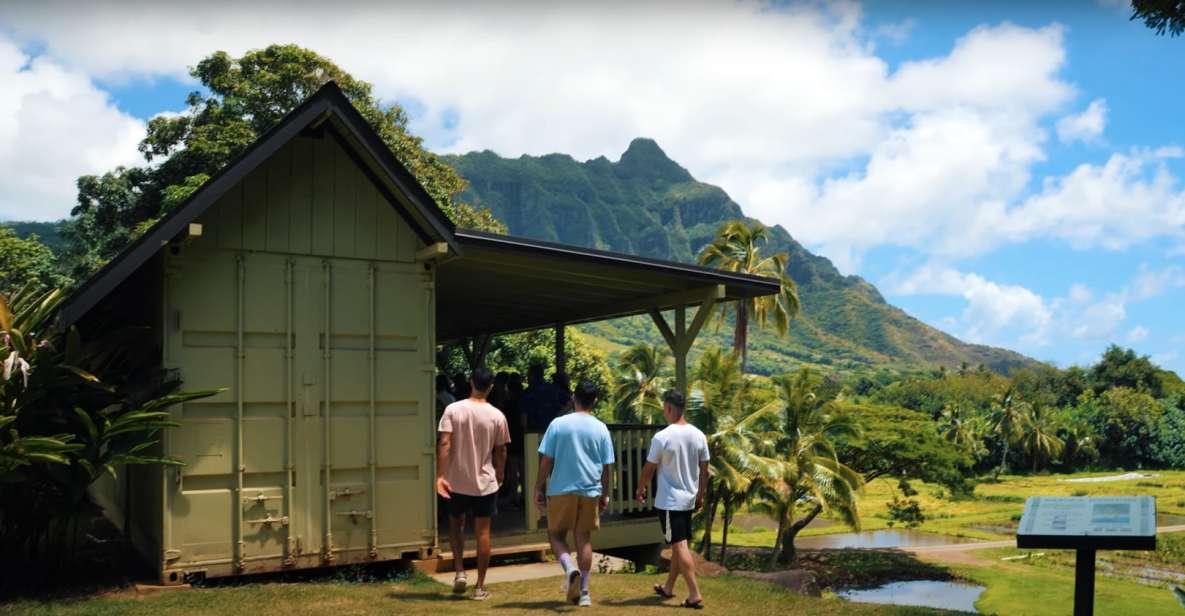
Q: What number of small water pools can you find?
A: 2